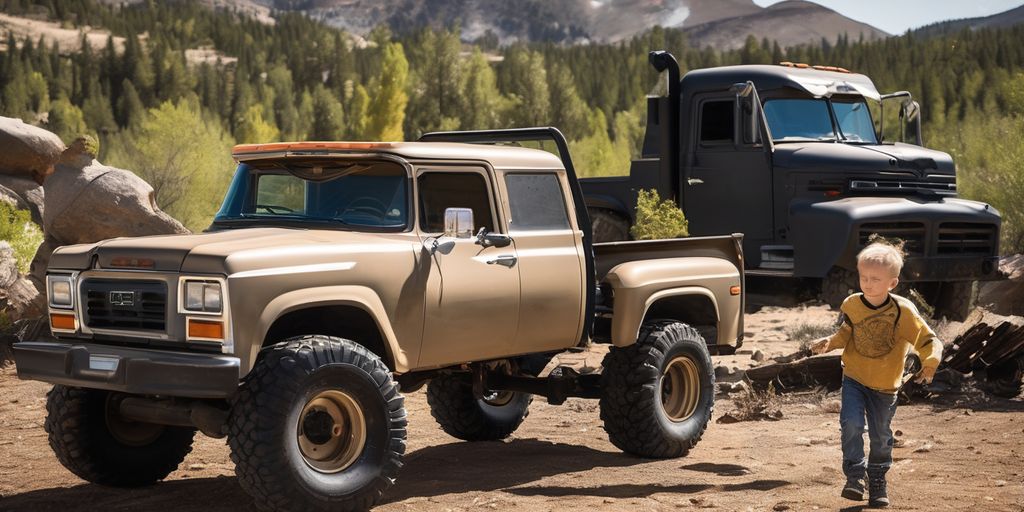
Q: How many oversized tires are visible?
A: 4